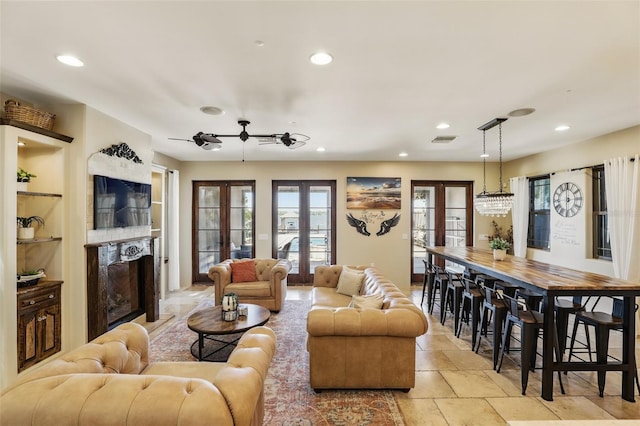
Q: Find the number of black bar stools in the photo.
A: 12